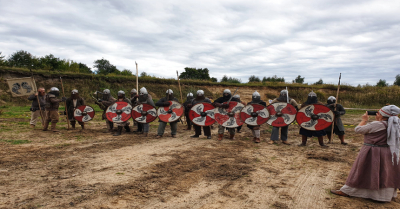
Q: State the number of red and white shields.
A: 9